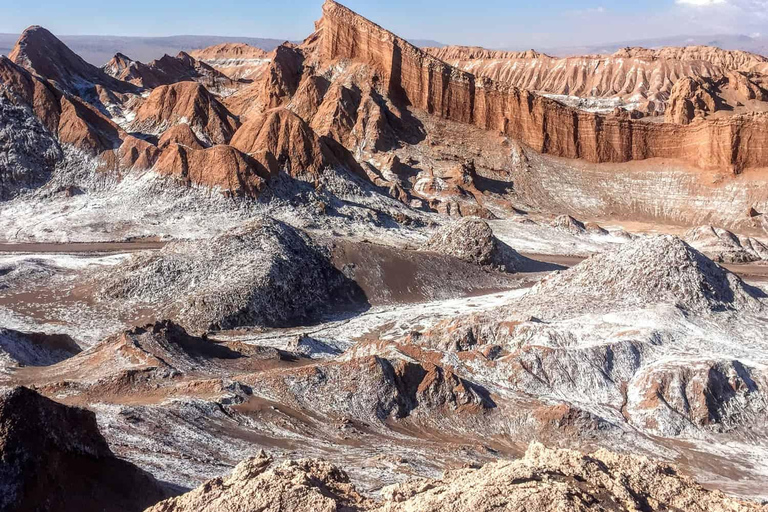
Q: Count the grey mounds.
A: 3